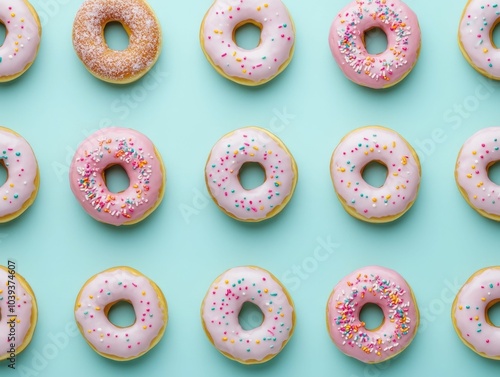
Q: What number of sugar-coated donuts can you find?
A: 1